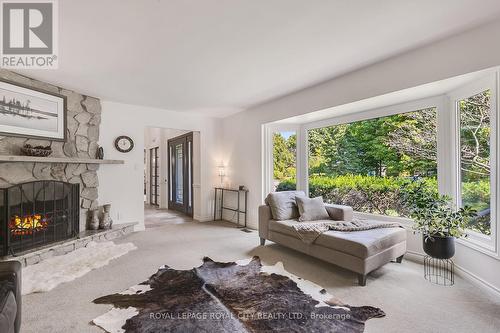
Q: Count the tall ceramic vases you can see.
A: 2